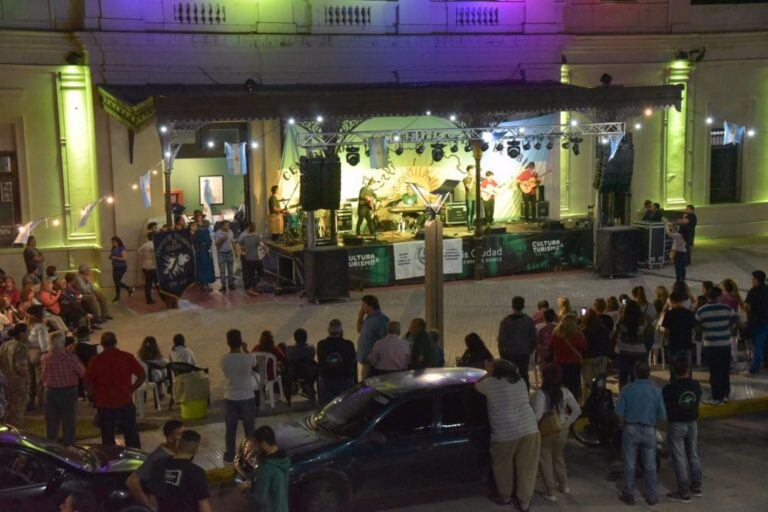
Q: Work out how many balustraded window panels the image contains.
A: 3